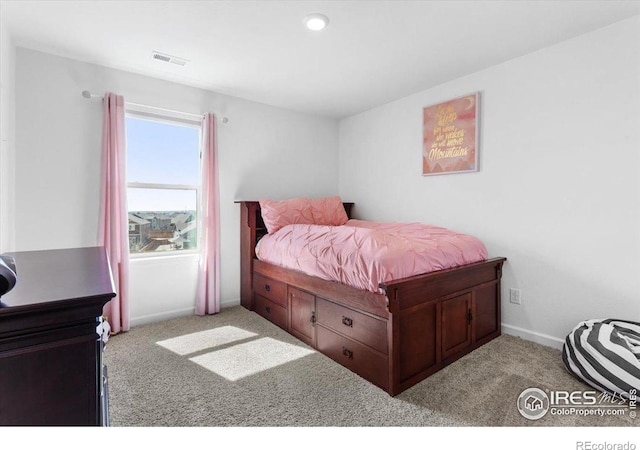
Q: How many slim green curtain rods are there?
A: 0